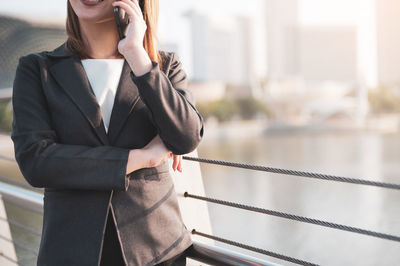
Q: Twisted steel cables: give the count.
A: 3